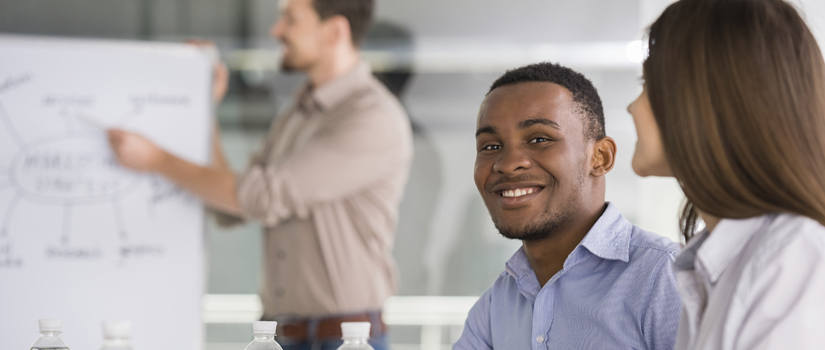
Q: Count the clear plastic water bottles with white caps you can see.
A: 4